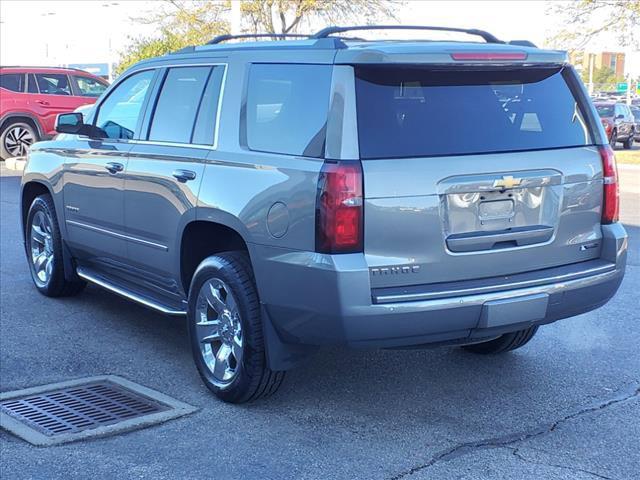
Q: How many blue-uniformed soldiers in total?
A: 0